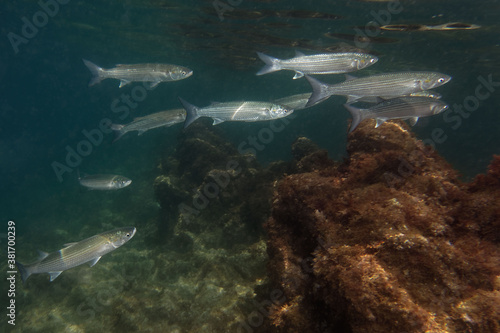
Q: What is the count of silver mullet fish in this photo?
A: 10